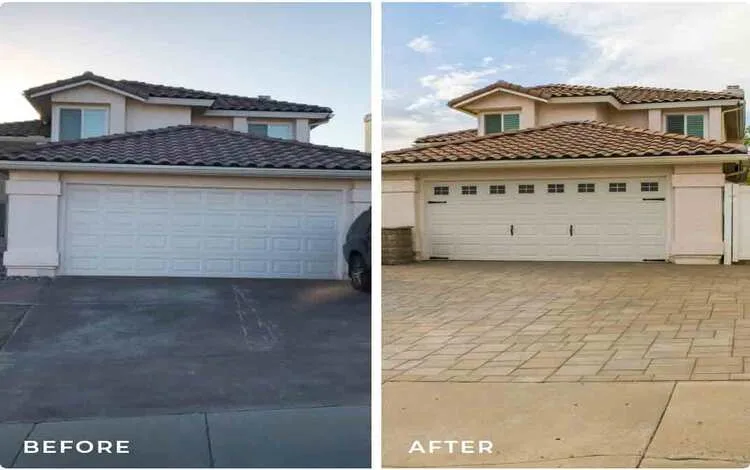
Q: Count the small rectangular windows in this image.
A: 8